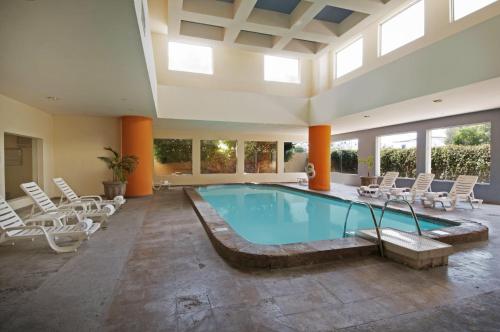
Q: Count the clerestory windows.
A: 5